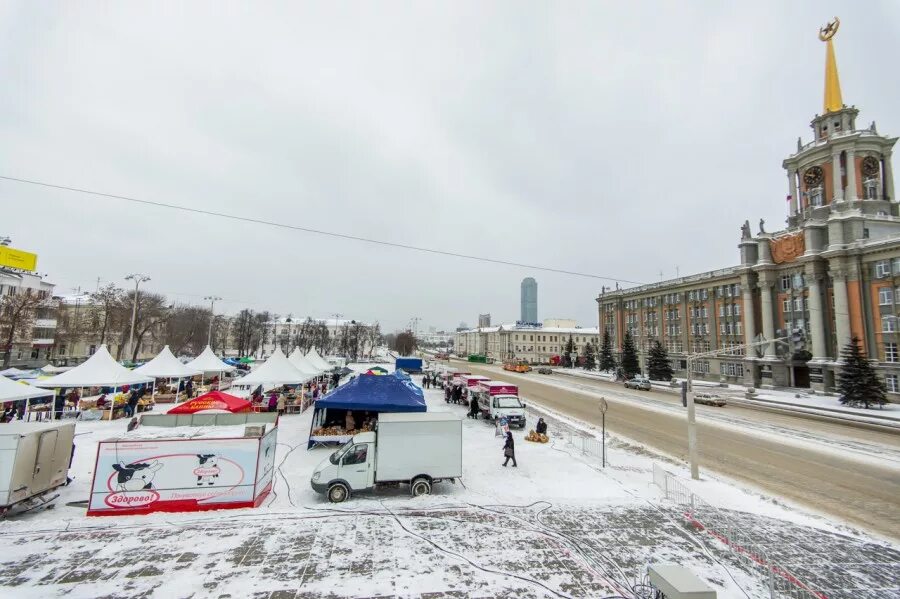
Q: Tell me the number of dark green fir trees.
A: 6